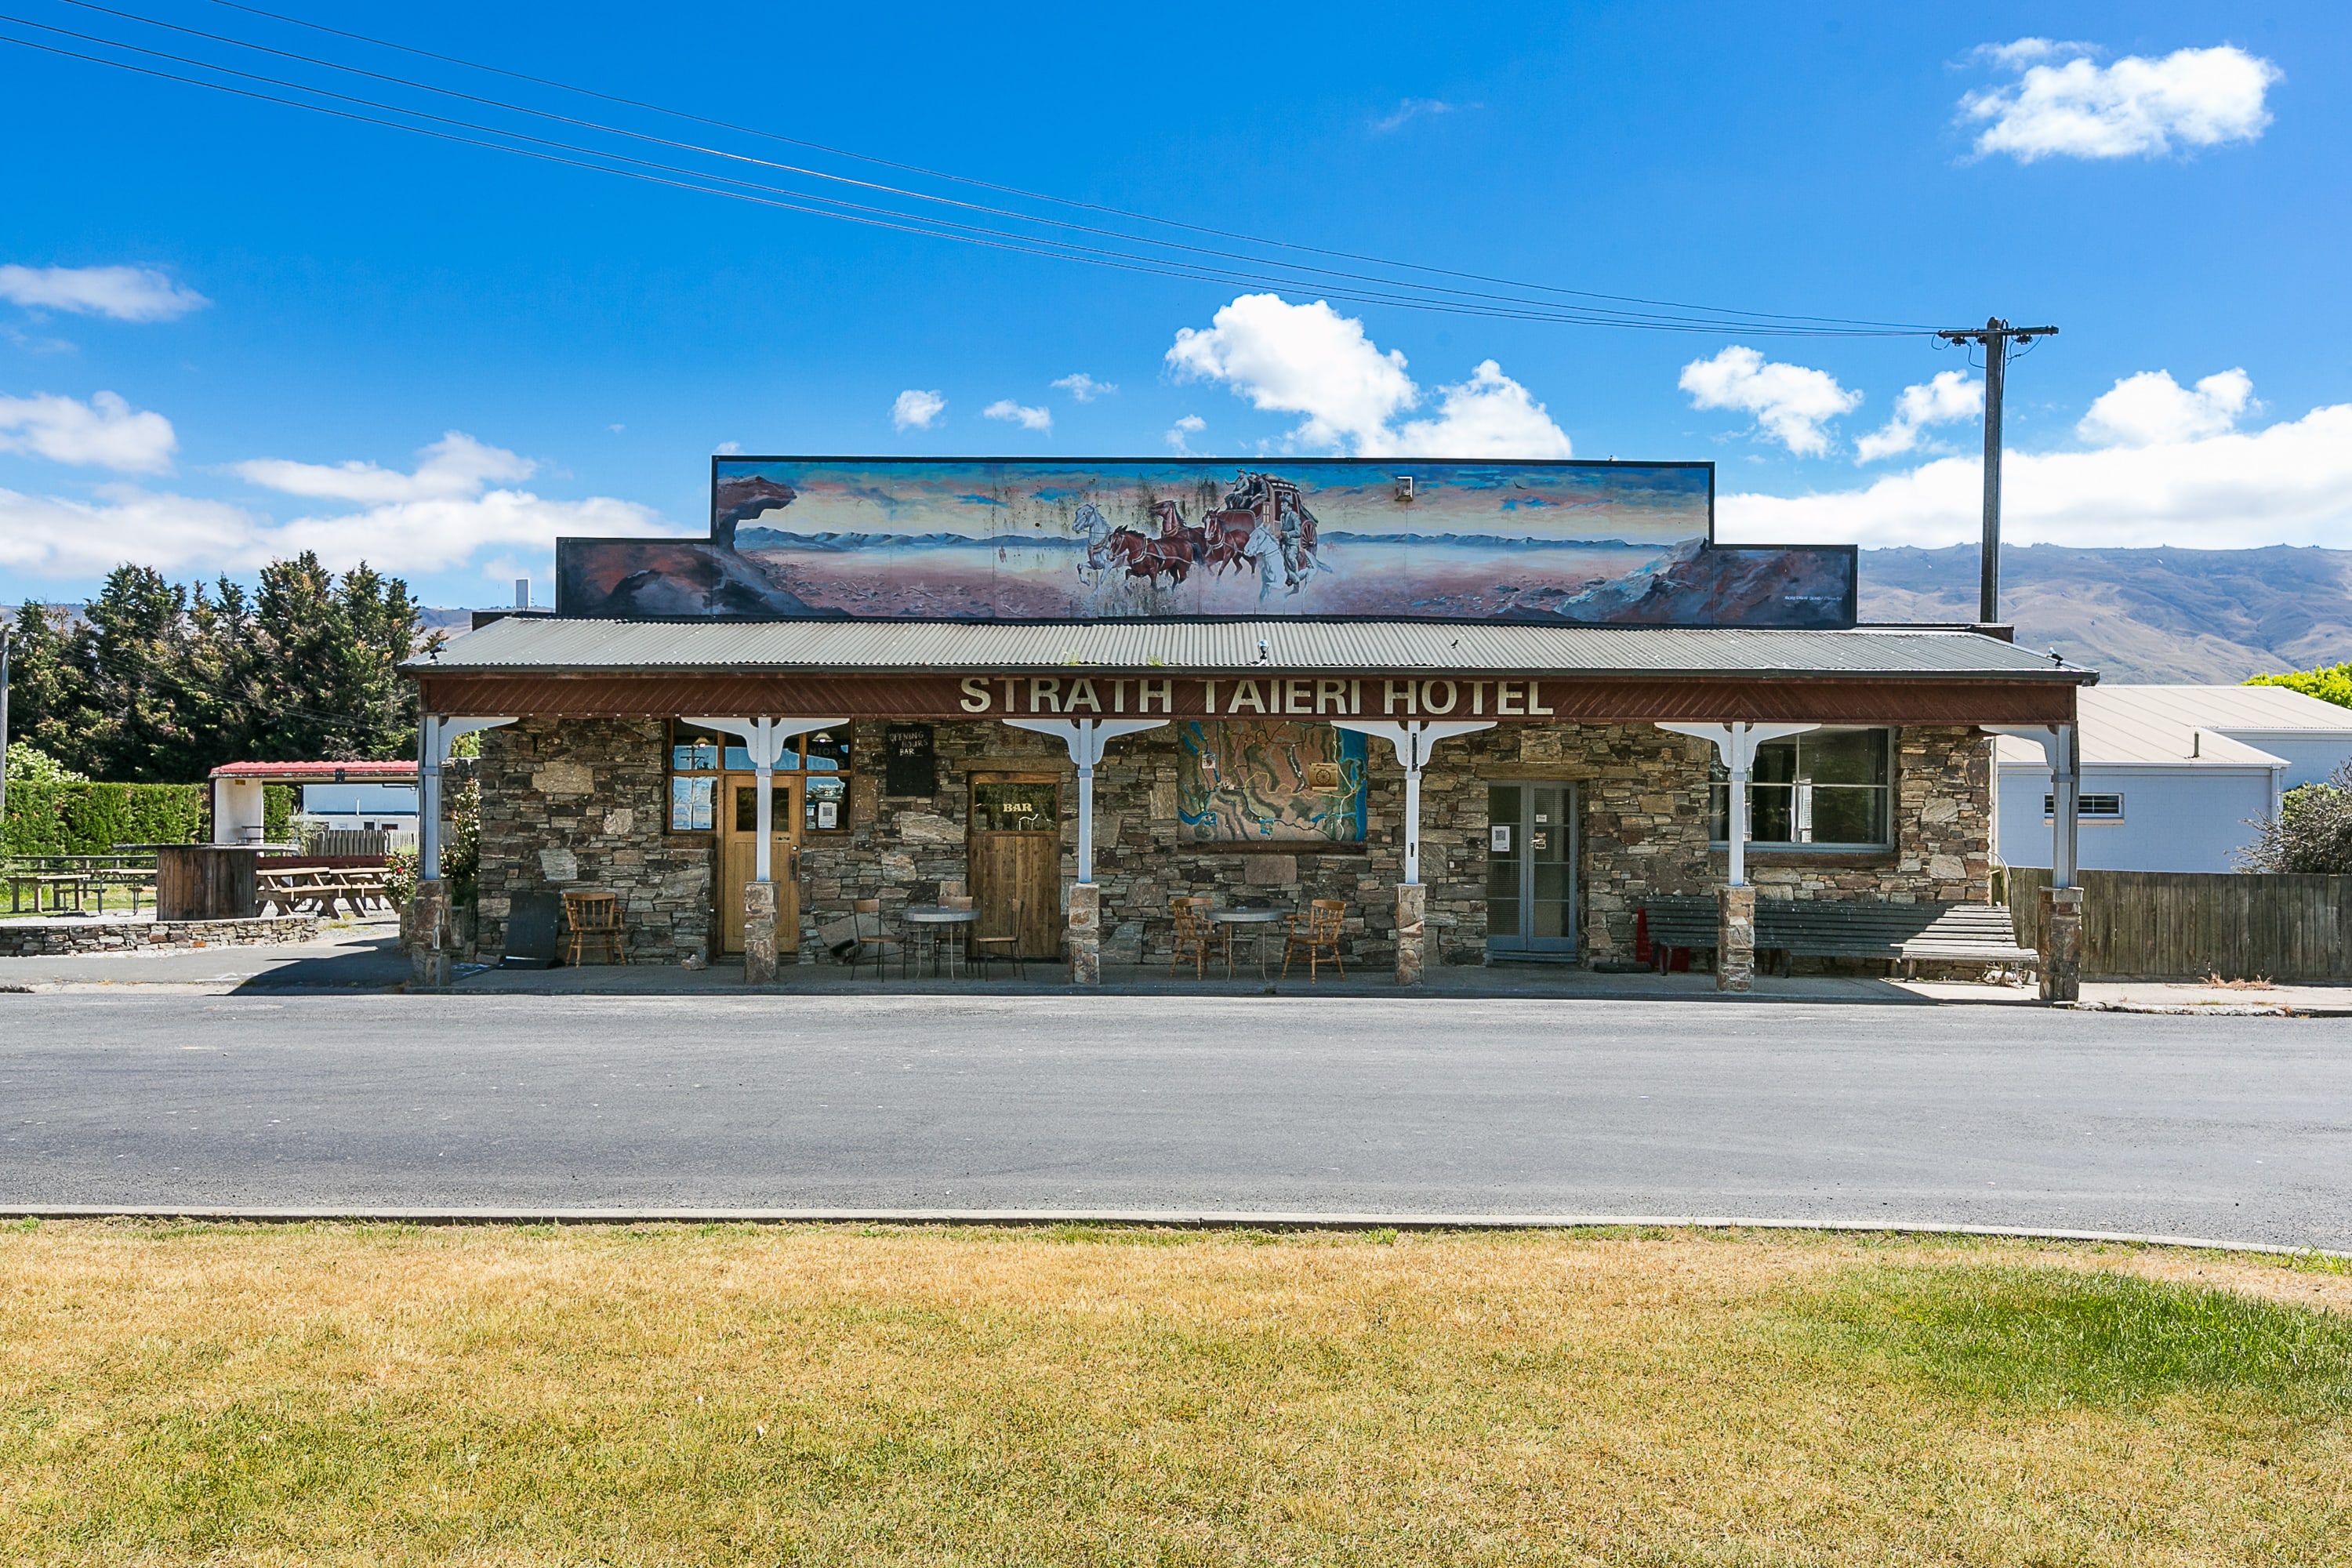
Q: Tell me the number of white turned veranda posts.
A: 6